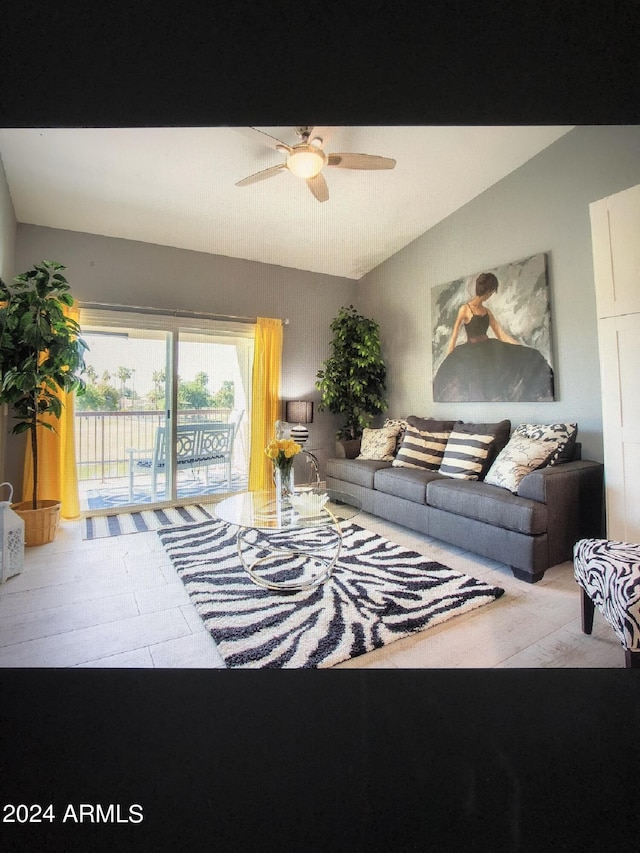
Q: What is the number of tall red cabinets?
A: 0